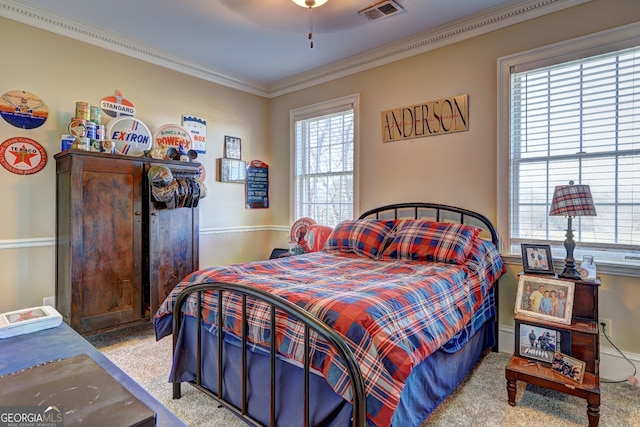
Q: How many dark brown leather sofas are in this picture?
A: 0